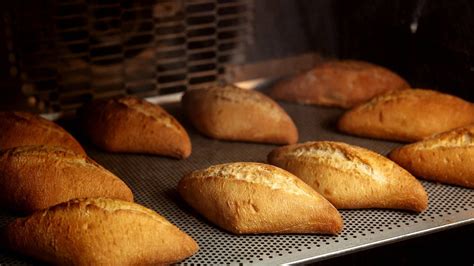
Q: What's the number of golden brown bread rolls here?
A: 10